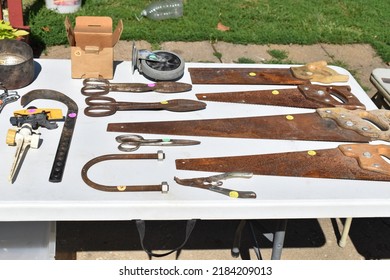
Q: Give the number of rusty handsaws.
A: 4